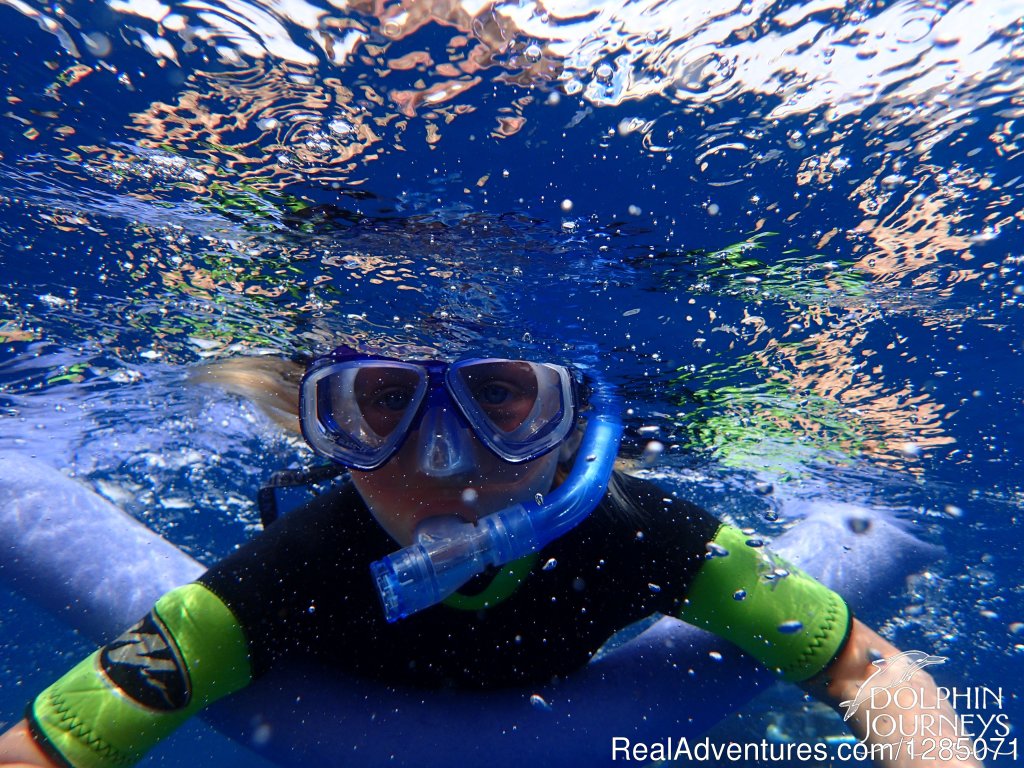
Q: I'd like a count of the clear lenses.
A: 2